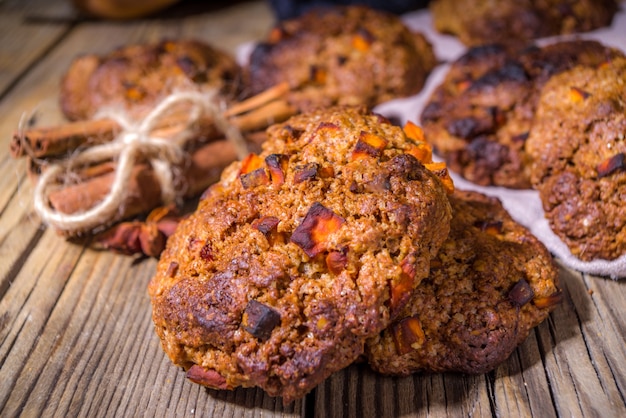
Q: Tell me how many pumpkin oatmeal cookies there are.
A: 7